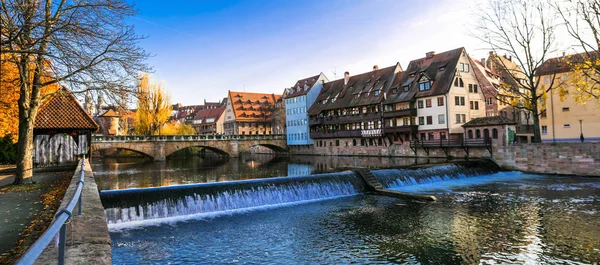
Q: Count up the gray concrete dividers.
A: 1